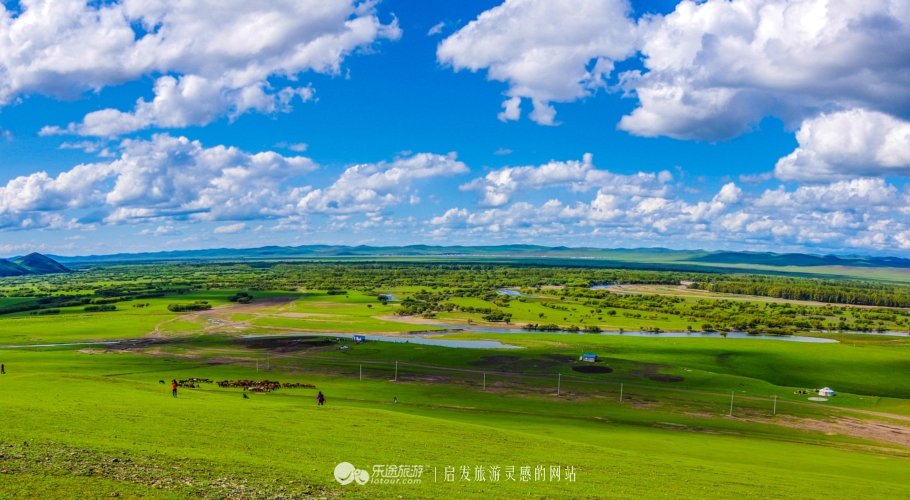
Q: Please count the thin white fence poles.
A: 9